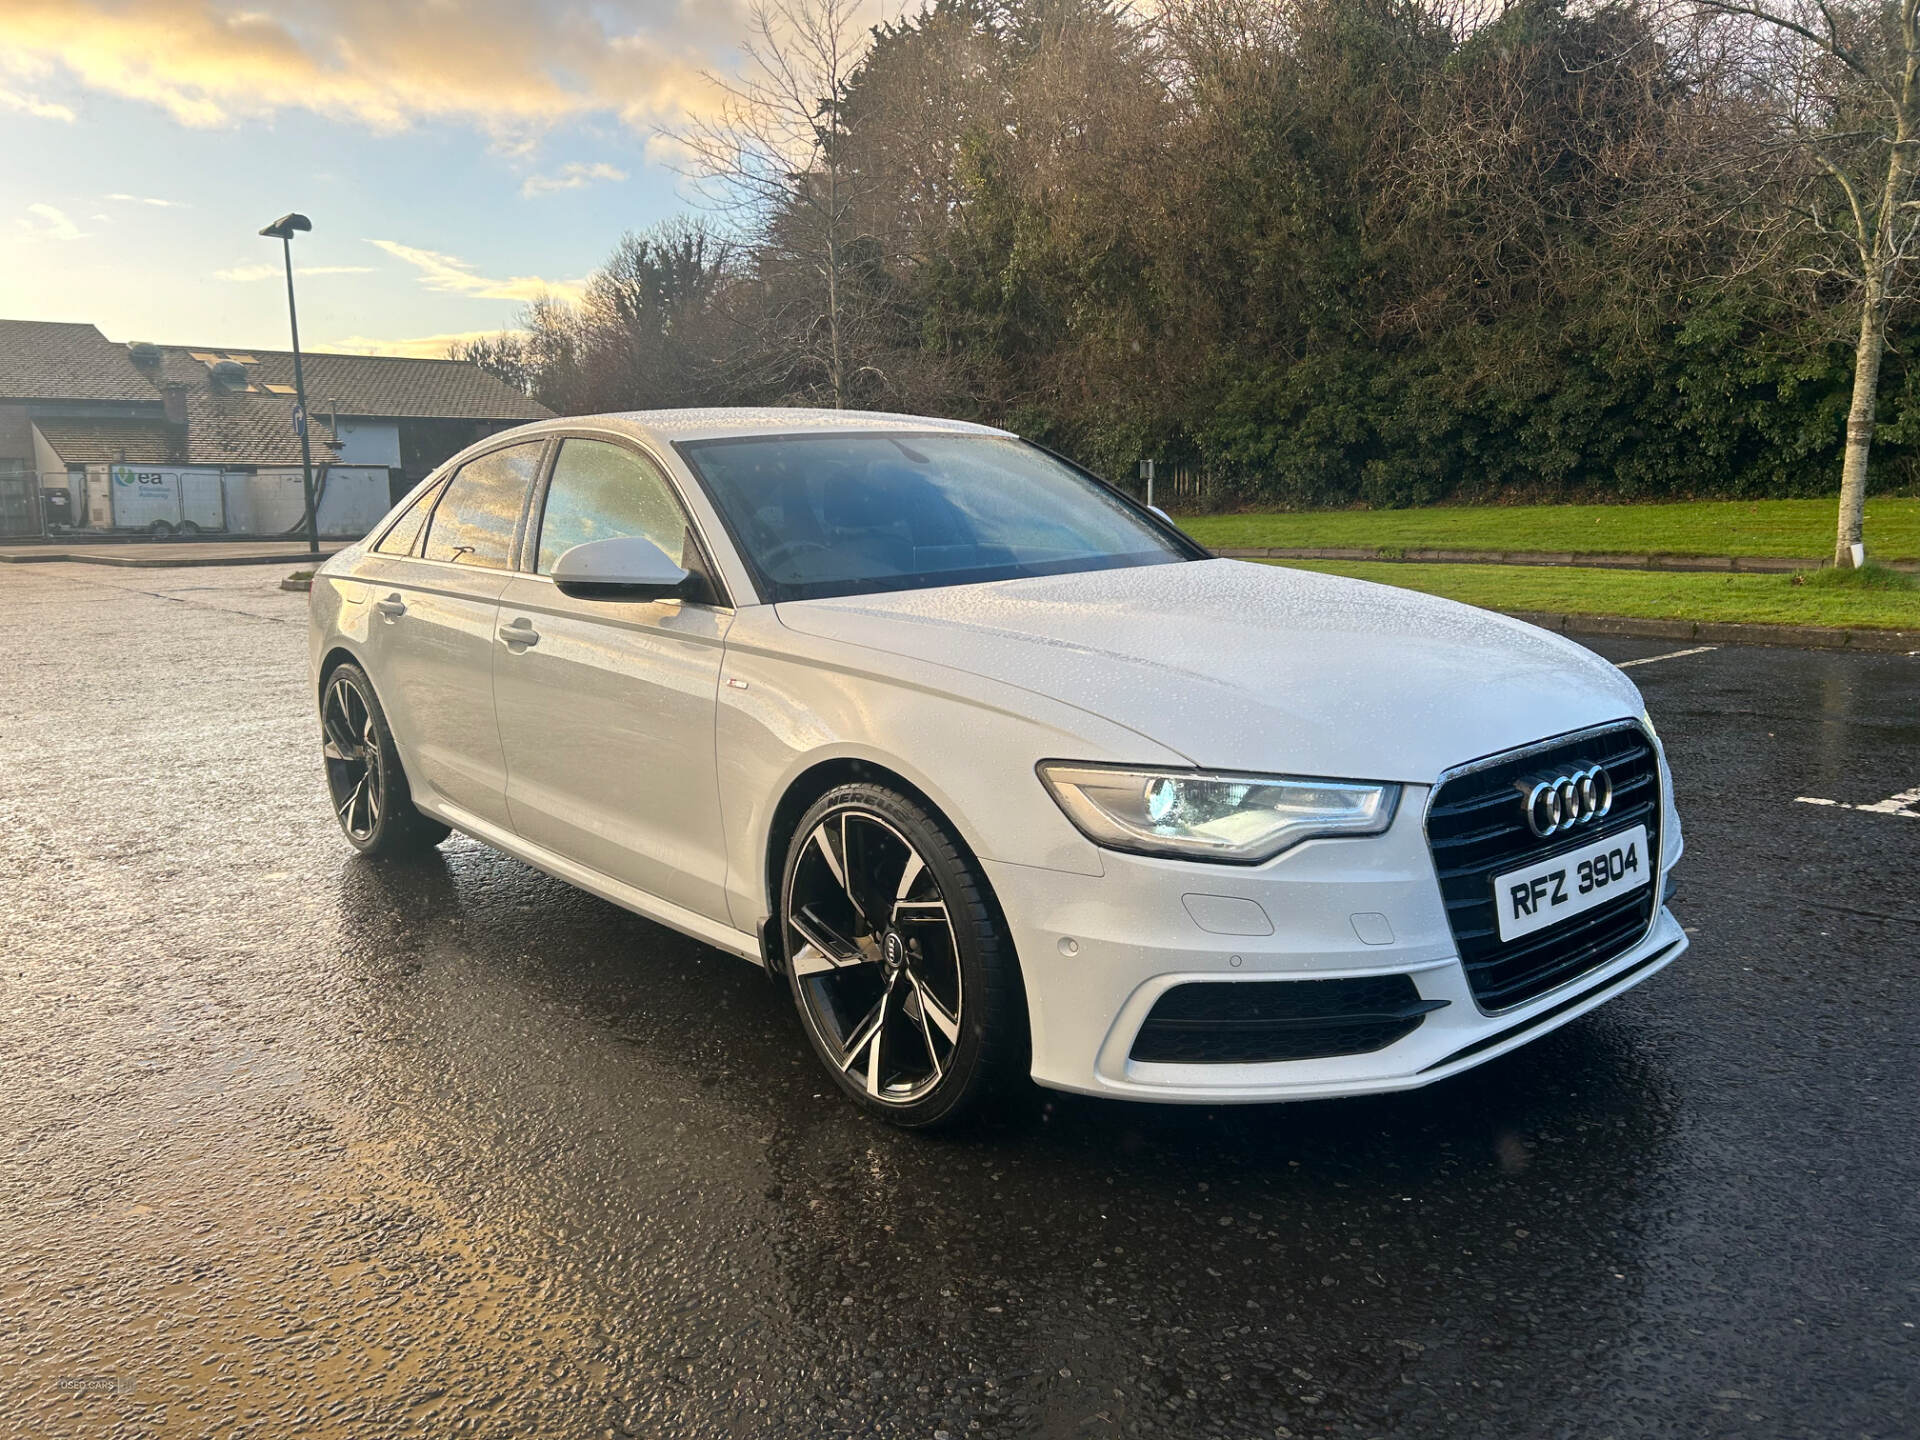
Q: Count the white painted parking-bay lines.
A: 2